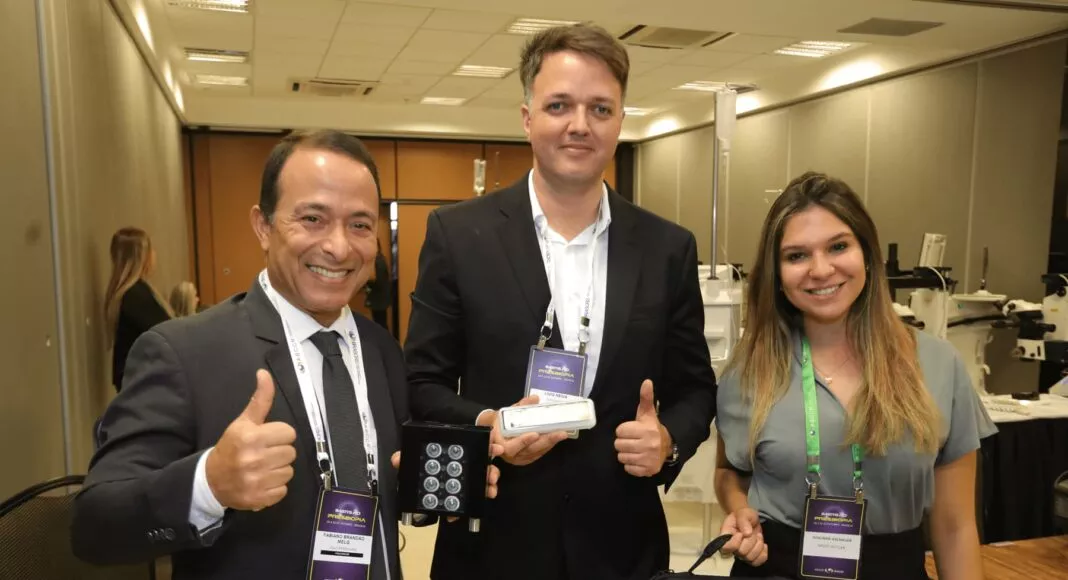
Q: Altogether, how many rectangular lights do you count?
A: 9